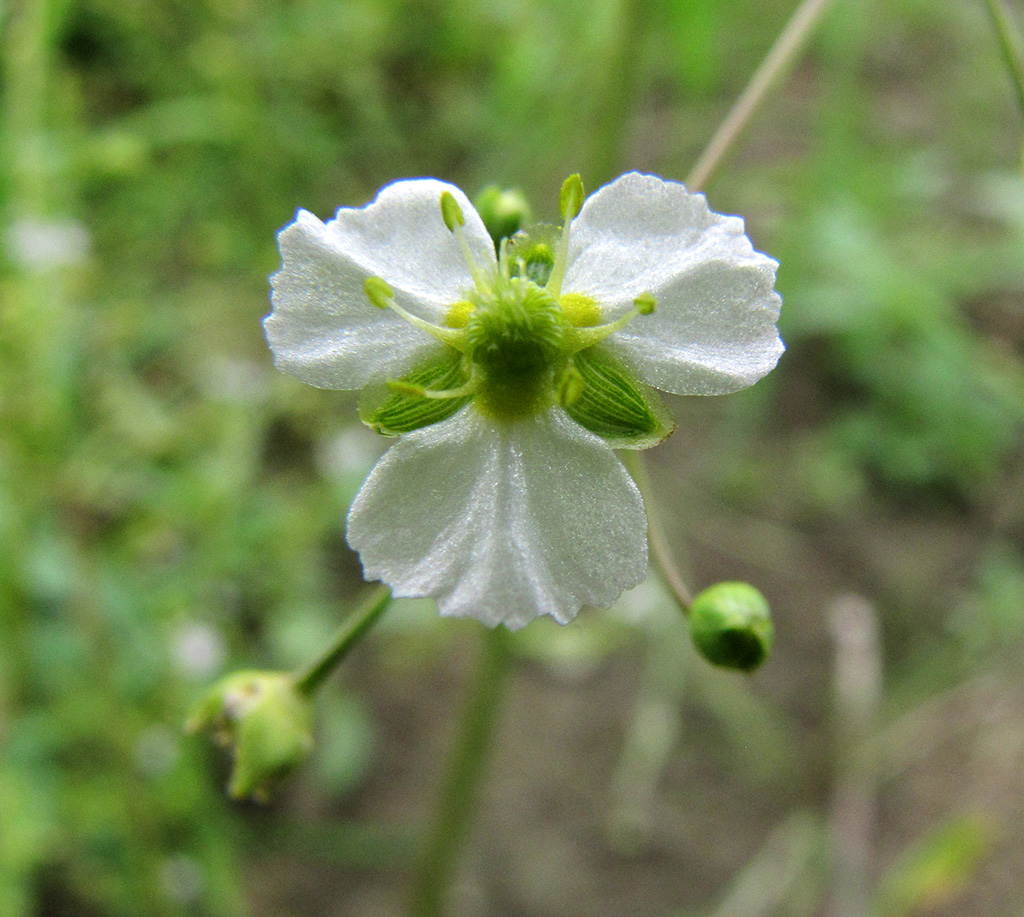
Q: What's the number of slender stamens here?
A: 6